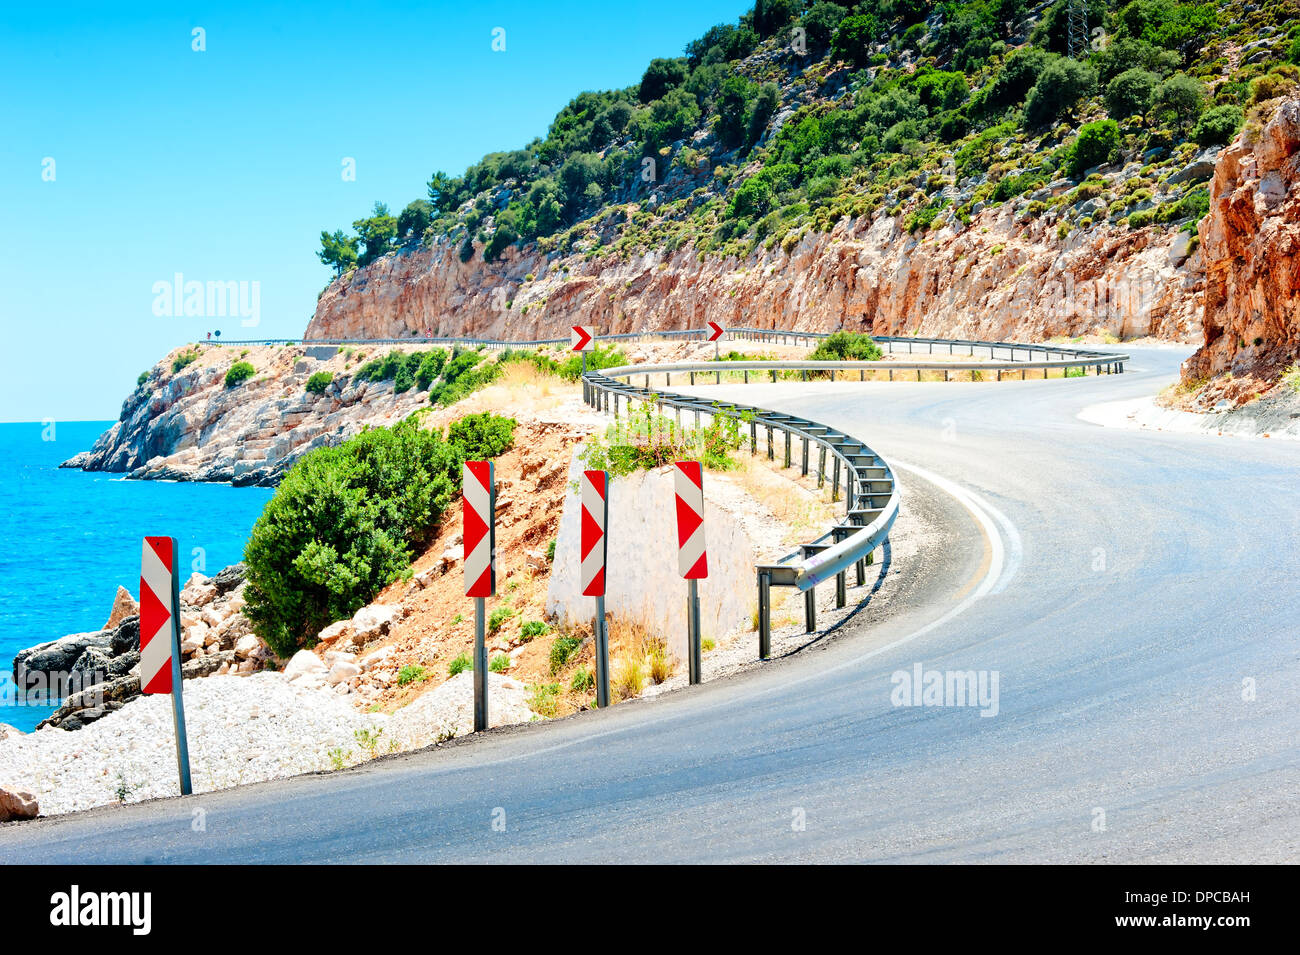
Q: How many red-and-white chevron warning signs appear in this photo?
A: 6